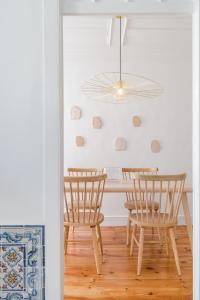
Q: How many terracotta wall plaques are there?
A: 6